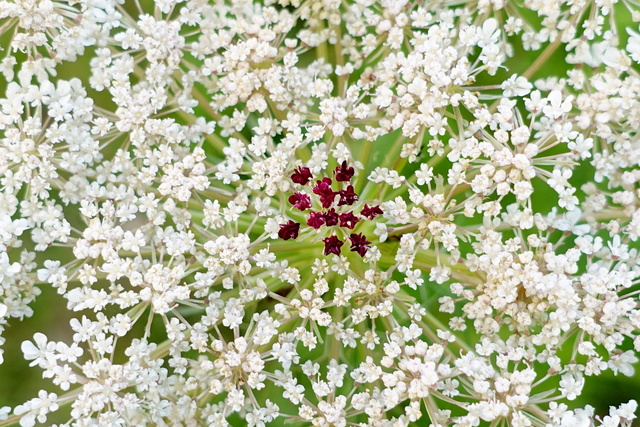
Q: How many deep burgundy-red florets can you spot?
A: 13